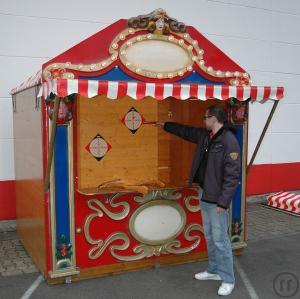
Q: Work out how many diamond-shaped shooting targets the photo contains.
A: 2